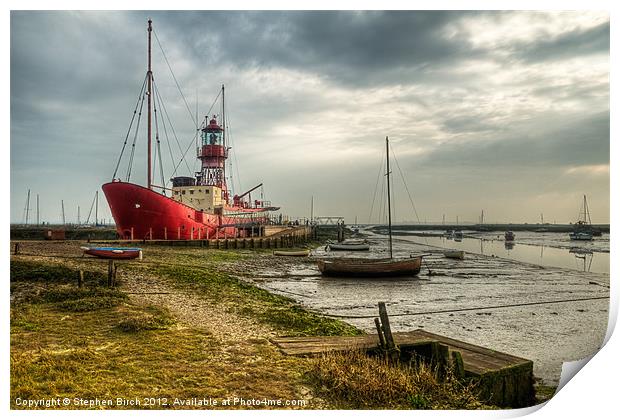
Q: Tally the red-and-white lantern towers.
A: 1